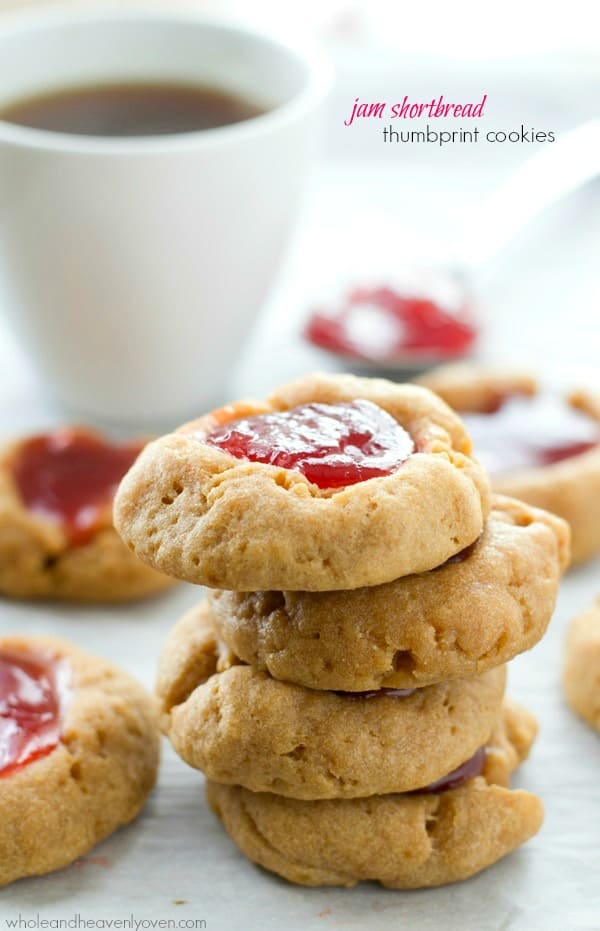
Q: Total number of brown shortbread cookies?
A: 8